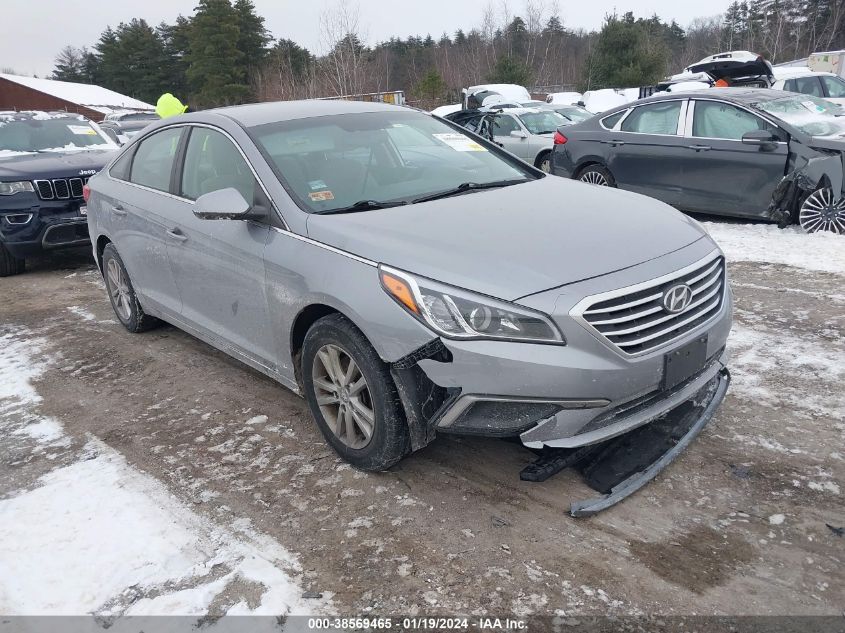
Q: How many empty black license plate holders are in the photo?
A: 1